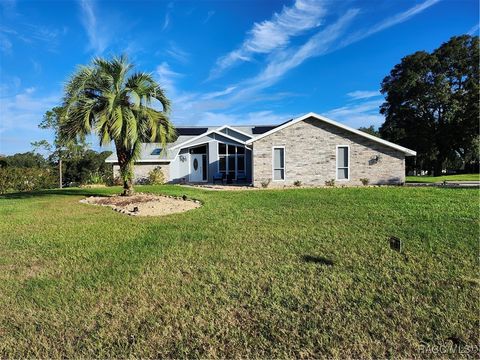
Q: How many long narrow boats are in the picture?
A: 0